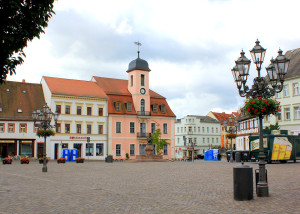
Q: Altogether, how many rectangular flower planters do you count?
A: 5